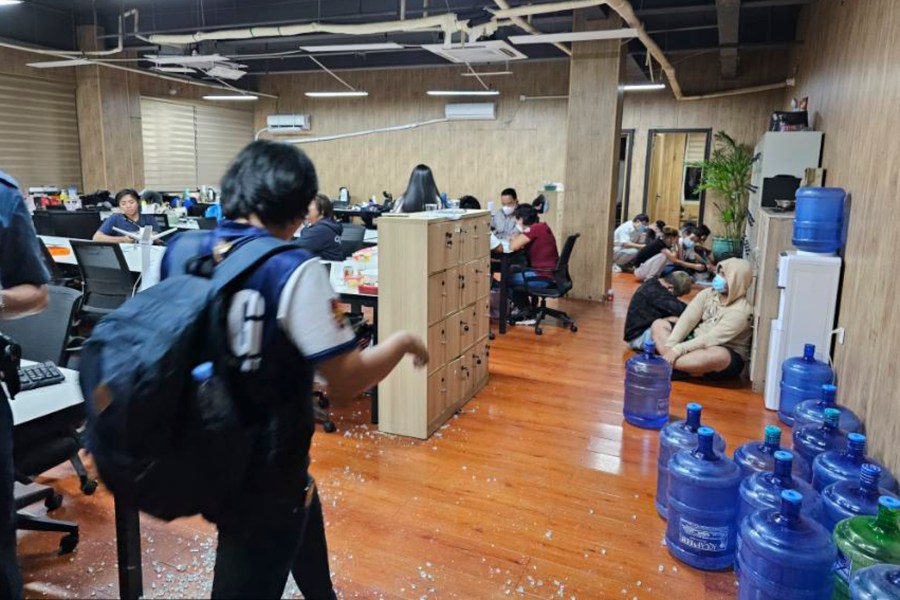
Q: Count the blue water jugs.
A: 13